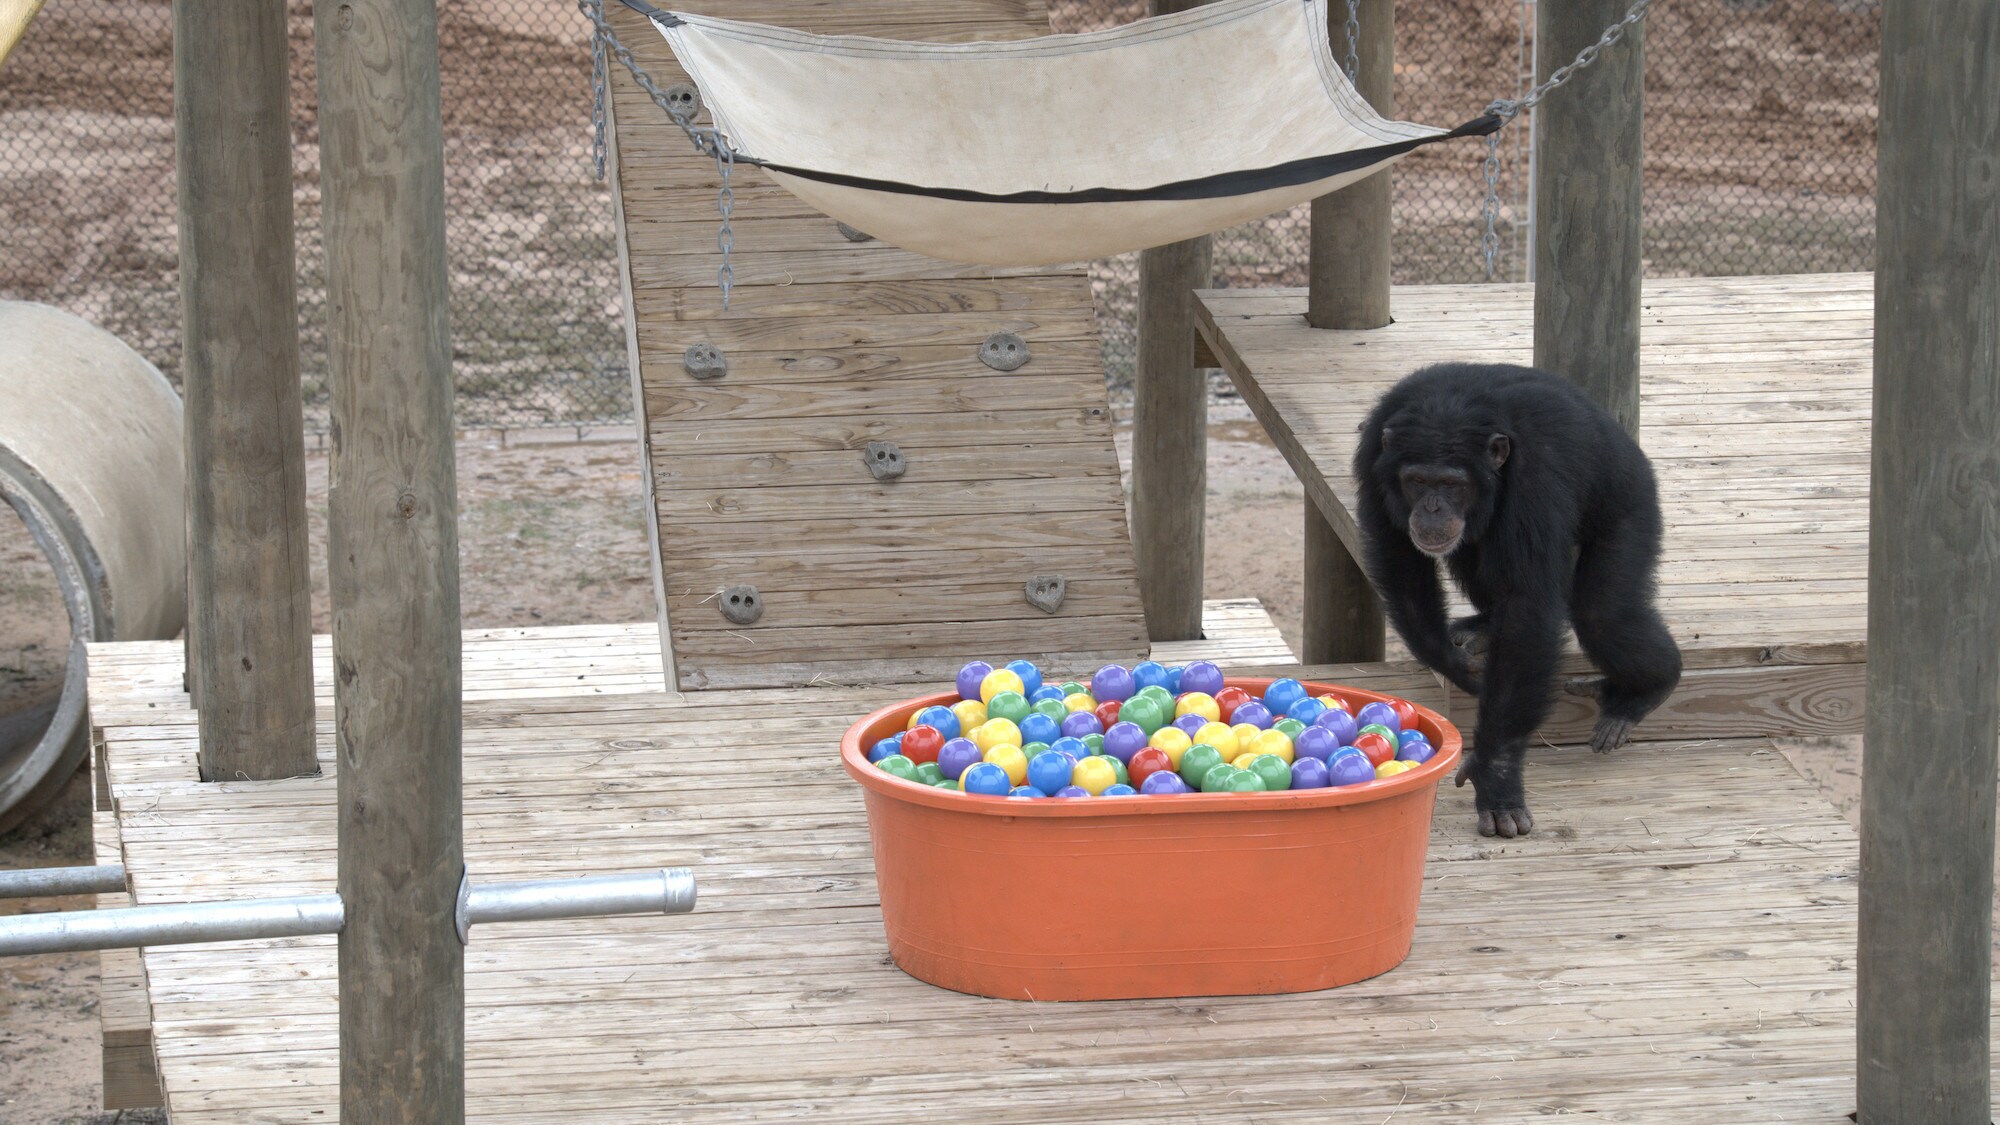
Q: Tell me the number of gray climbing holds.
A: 7